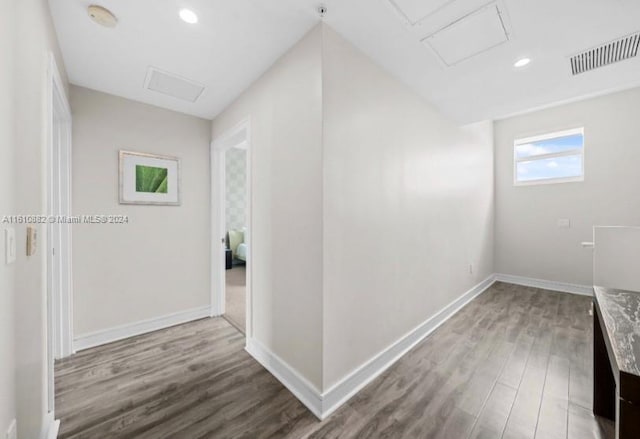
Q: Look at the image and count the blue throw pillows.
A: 0